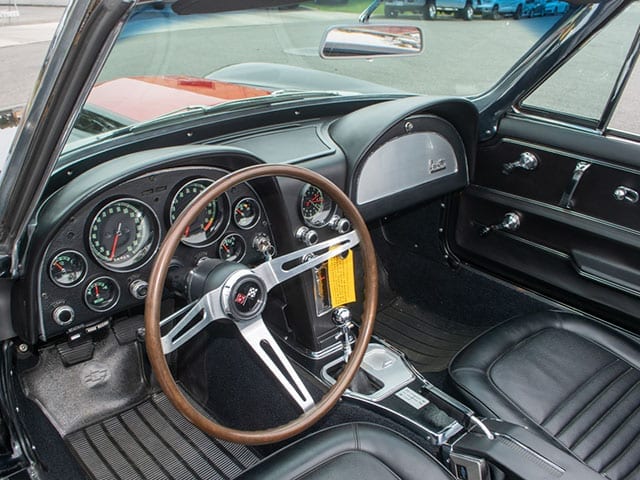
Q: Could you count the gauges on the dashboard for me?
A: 7